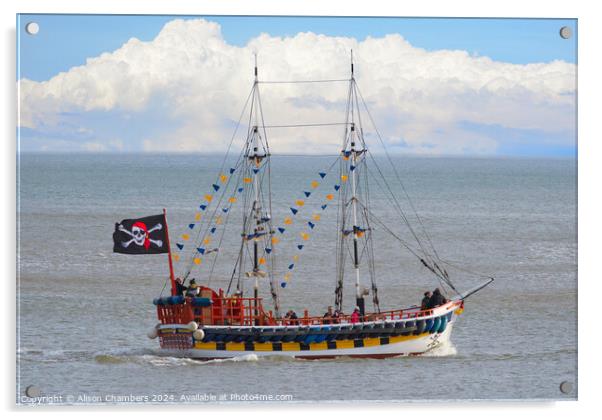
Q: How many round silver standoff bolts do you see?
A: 4